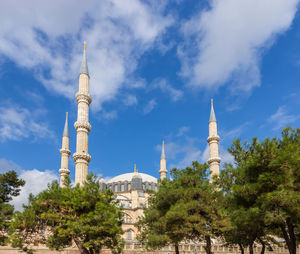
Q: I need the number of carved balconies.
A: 8